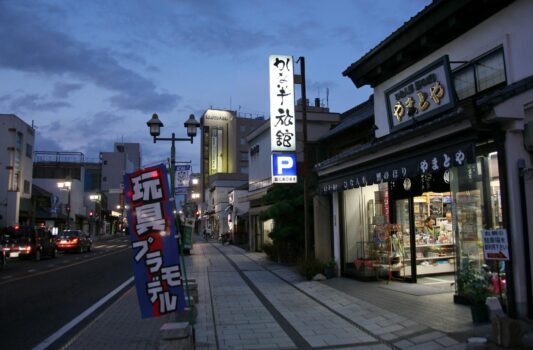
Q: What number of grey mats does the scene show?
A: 1